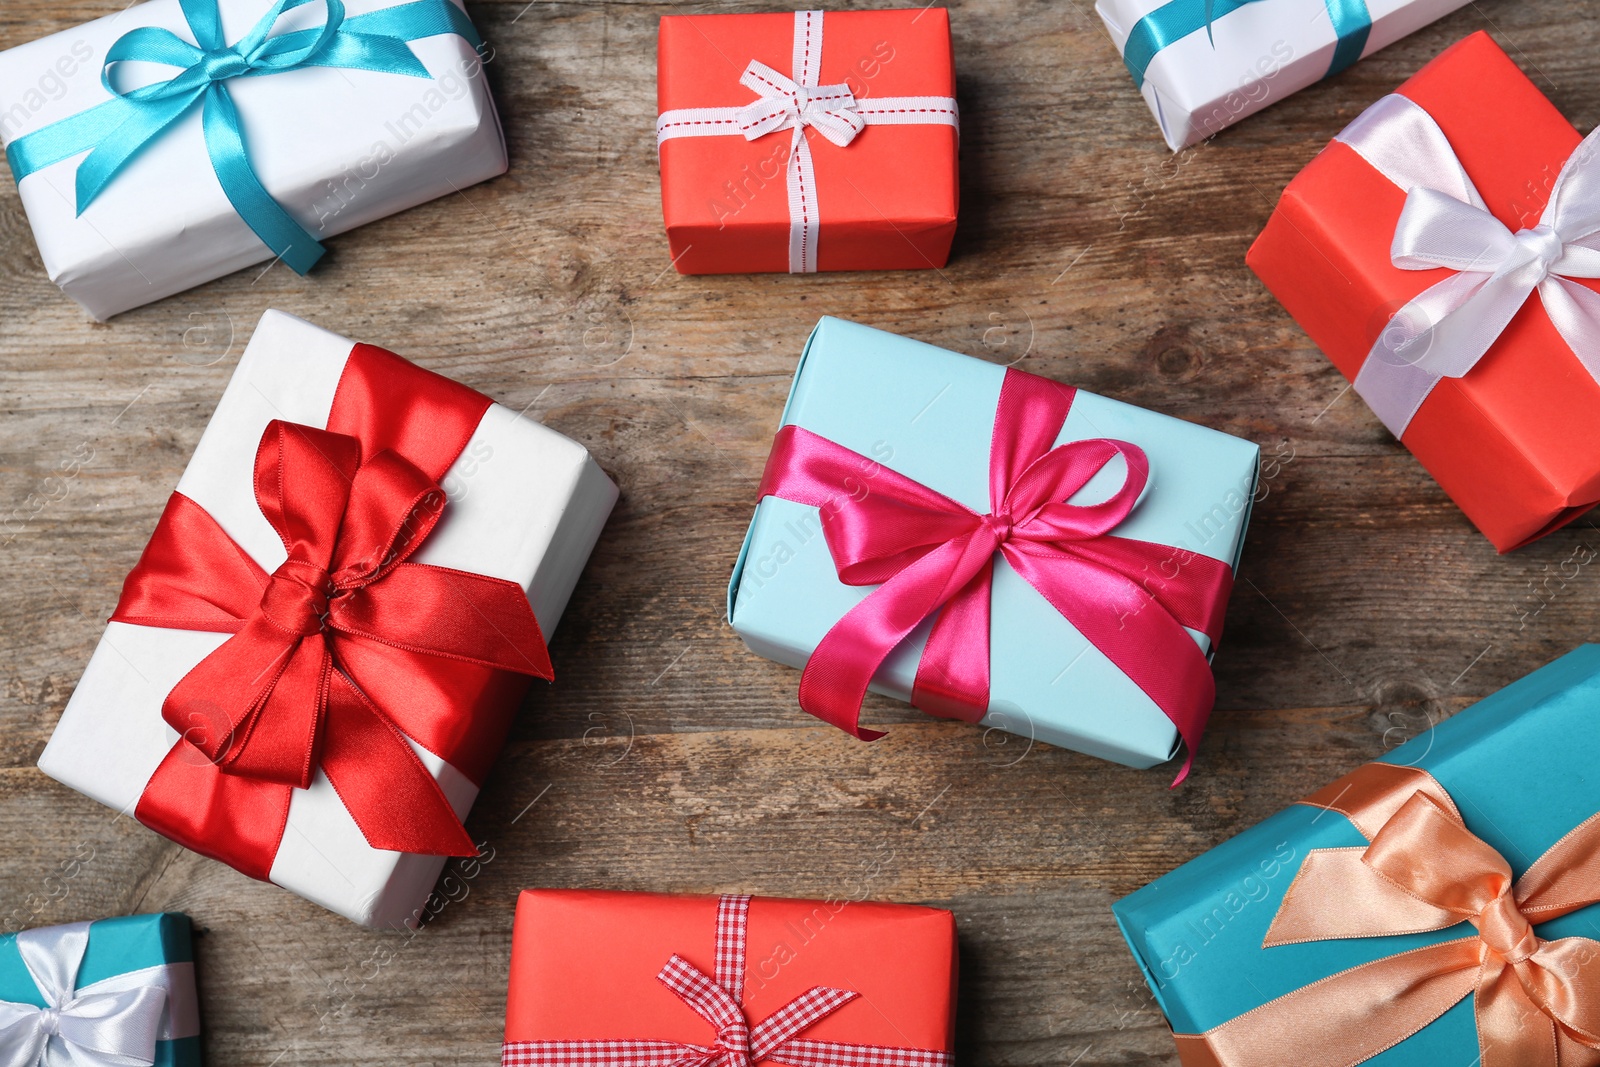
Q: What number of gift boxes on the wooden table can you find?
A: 9